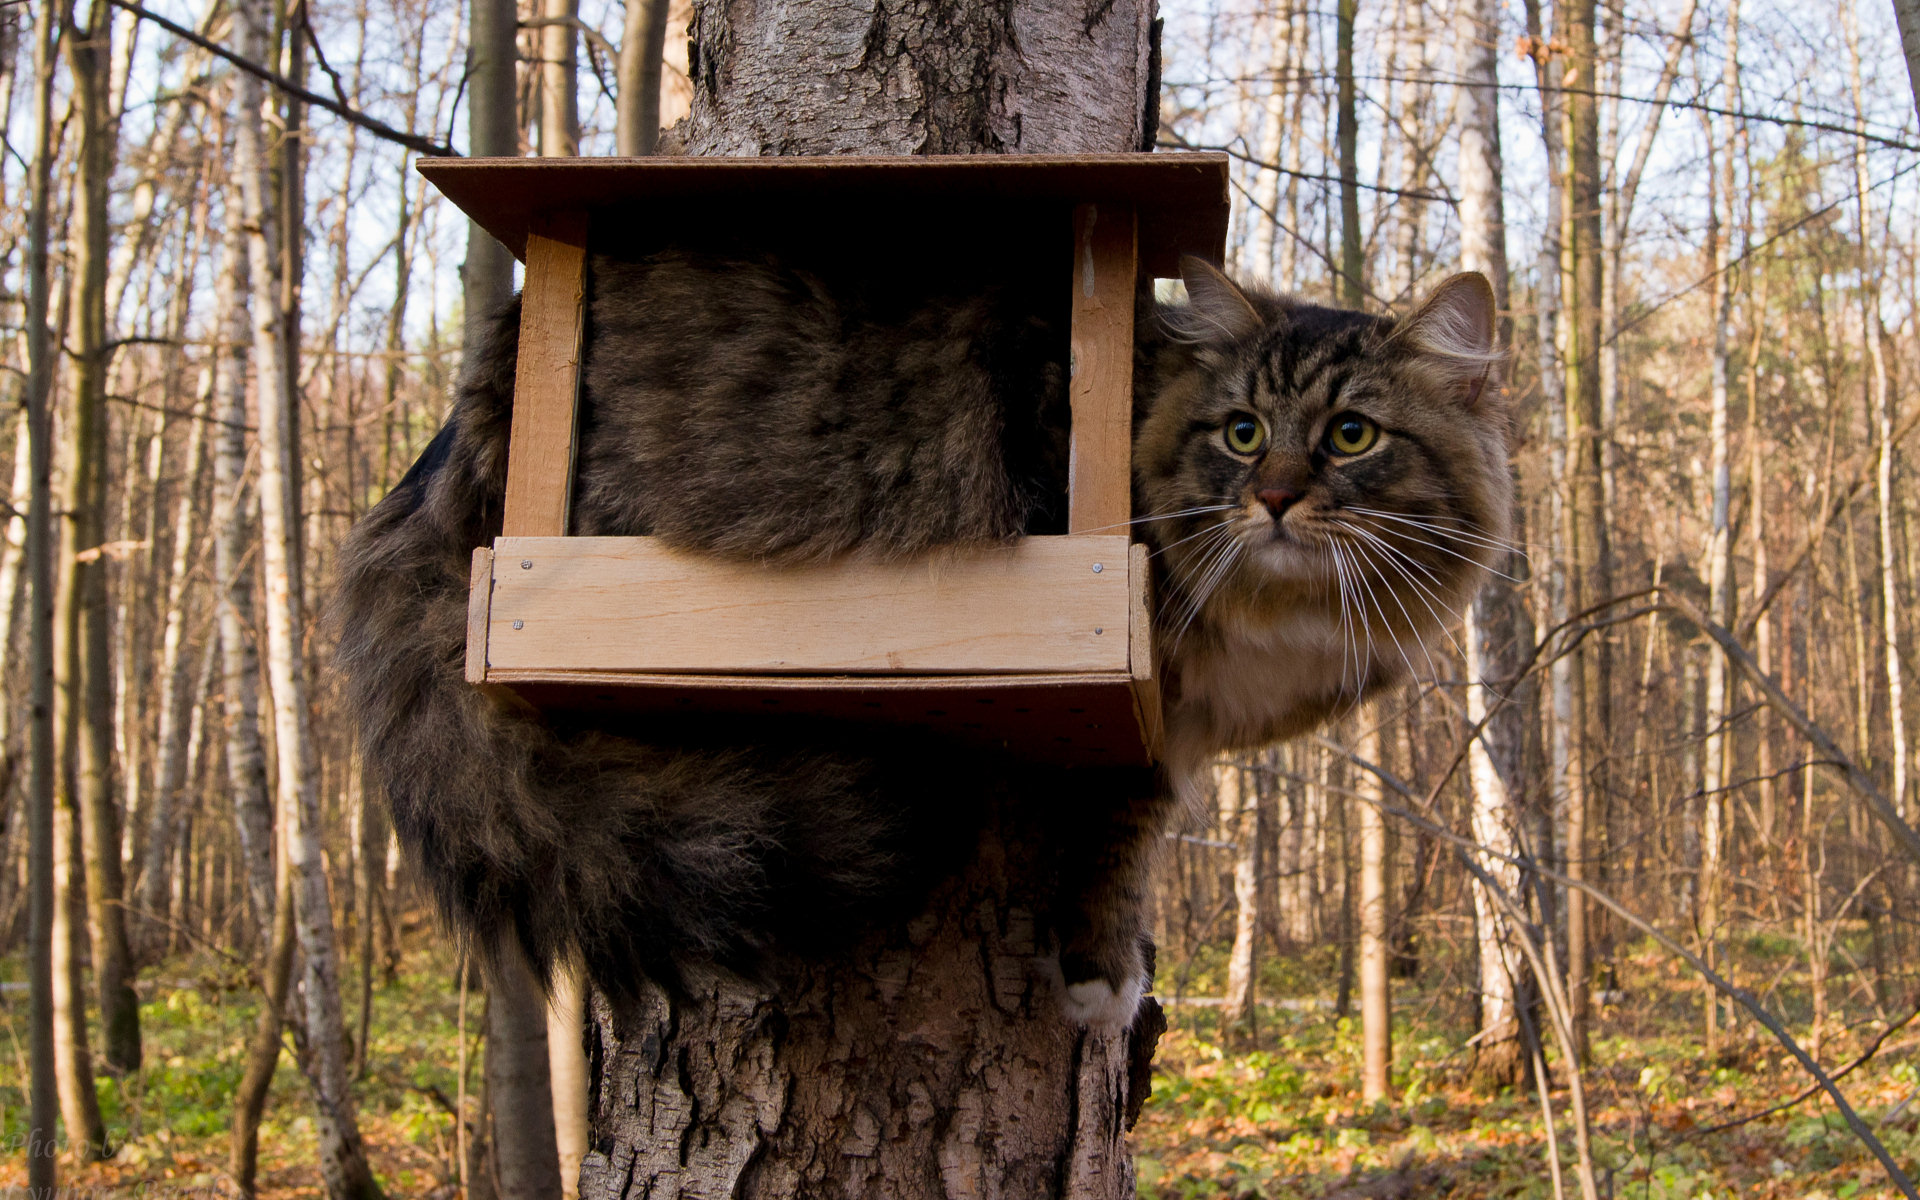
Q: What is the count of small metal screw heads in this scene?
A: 4